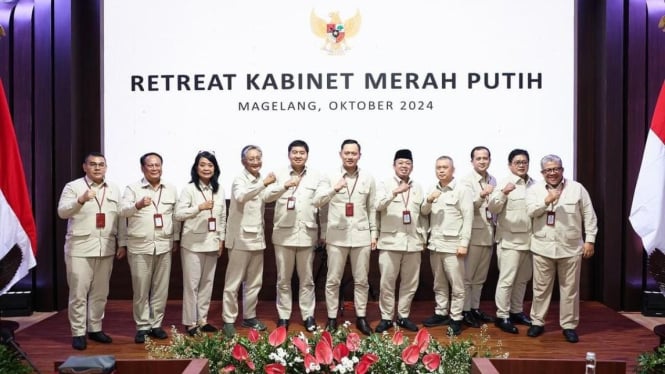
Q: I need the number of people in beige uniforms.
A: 11